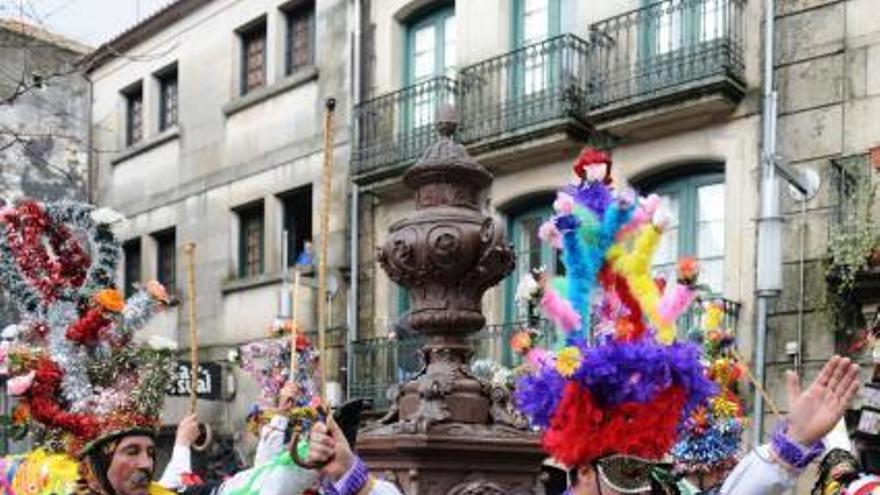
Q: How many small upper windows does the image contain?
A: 4